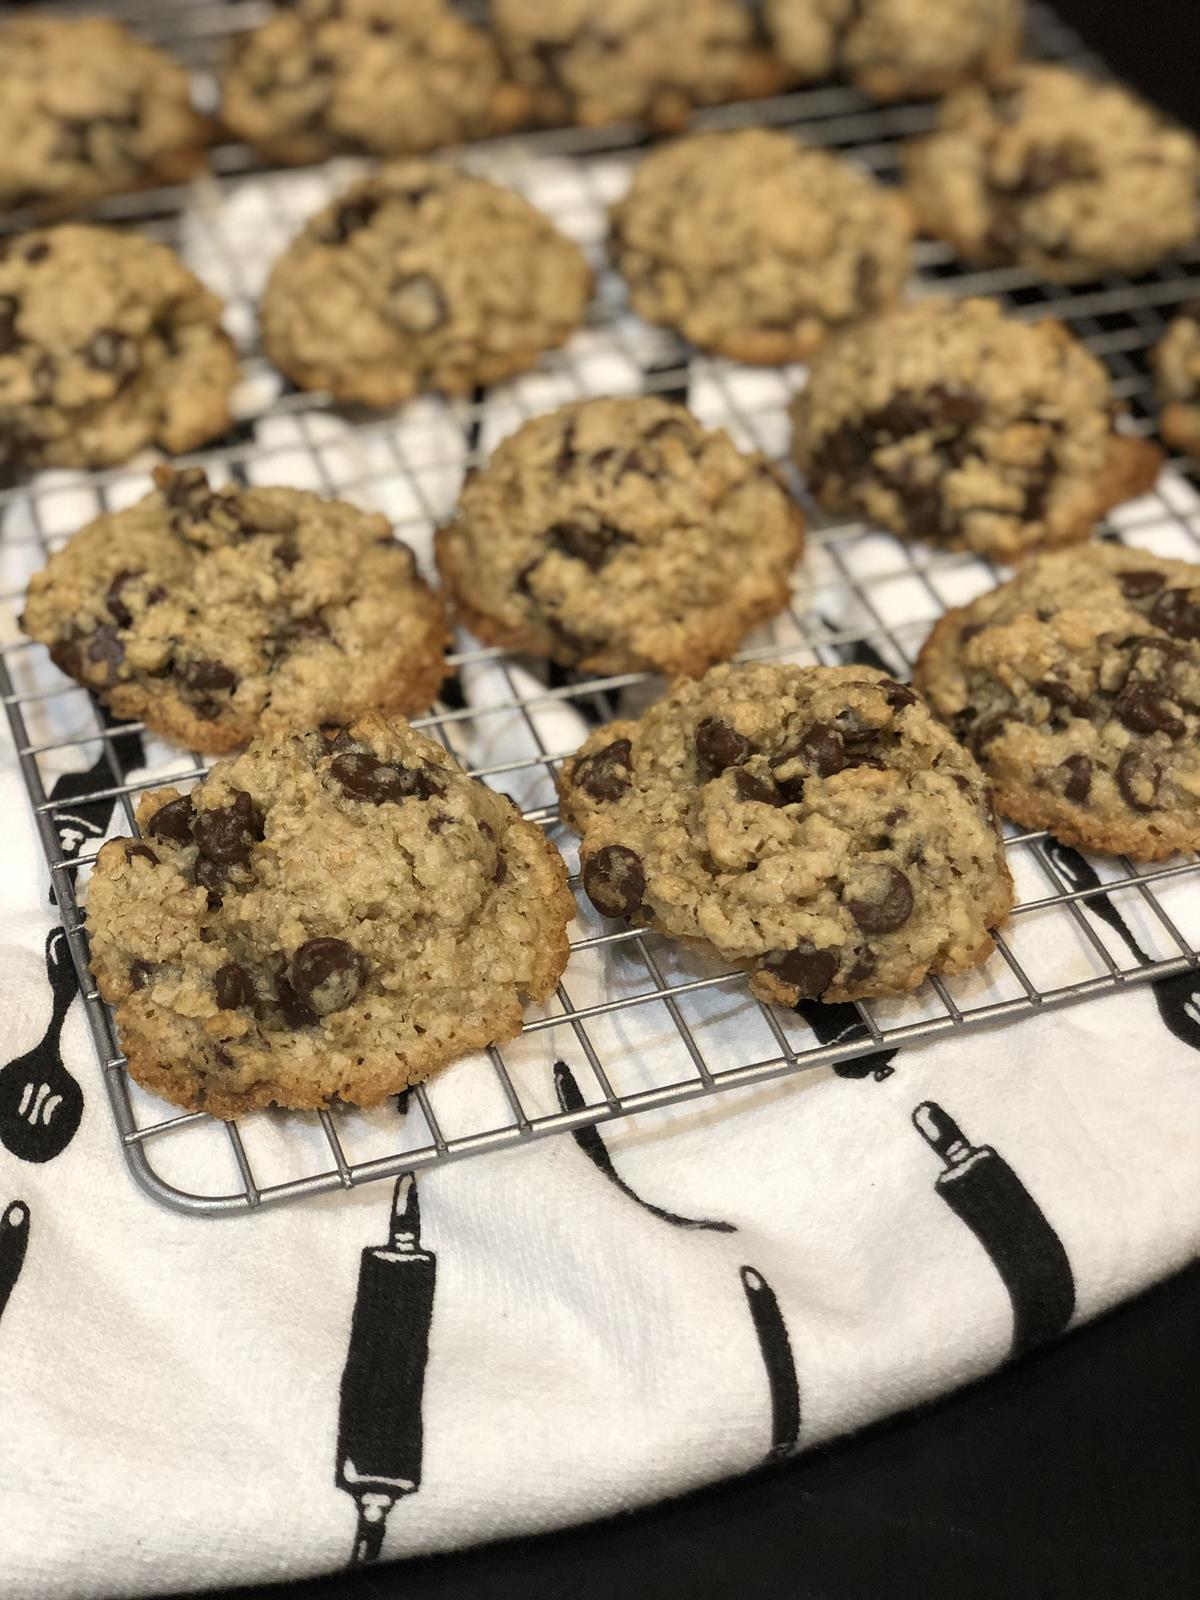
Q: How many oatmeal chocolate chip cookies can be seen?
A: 15